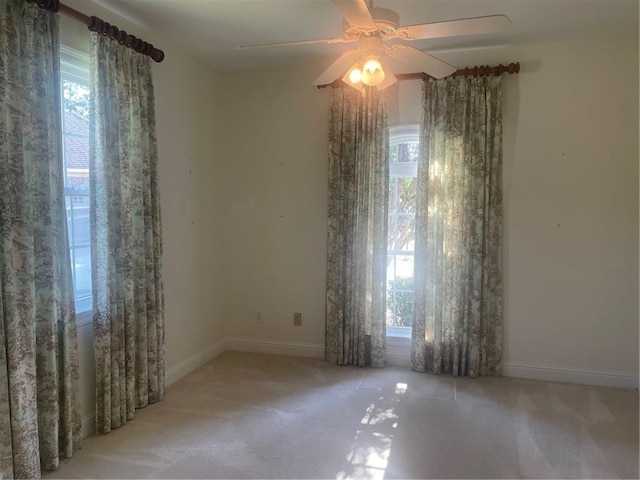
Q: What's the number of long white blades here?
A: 5